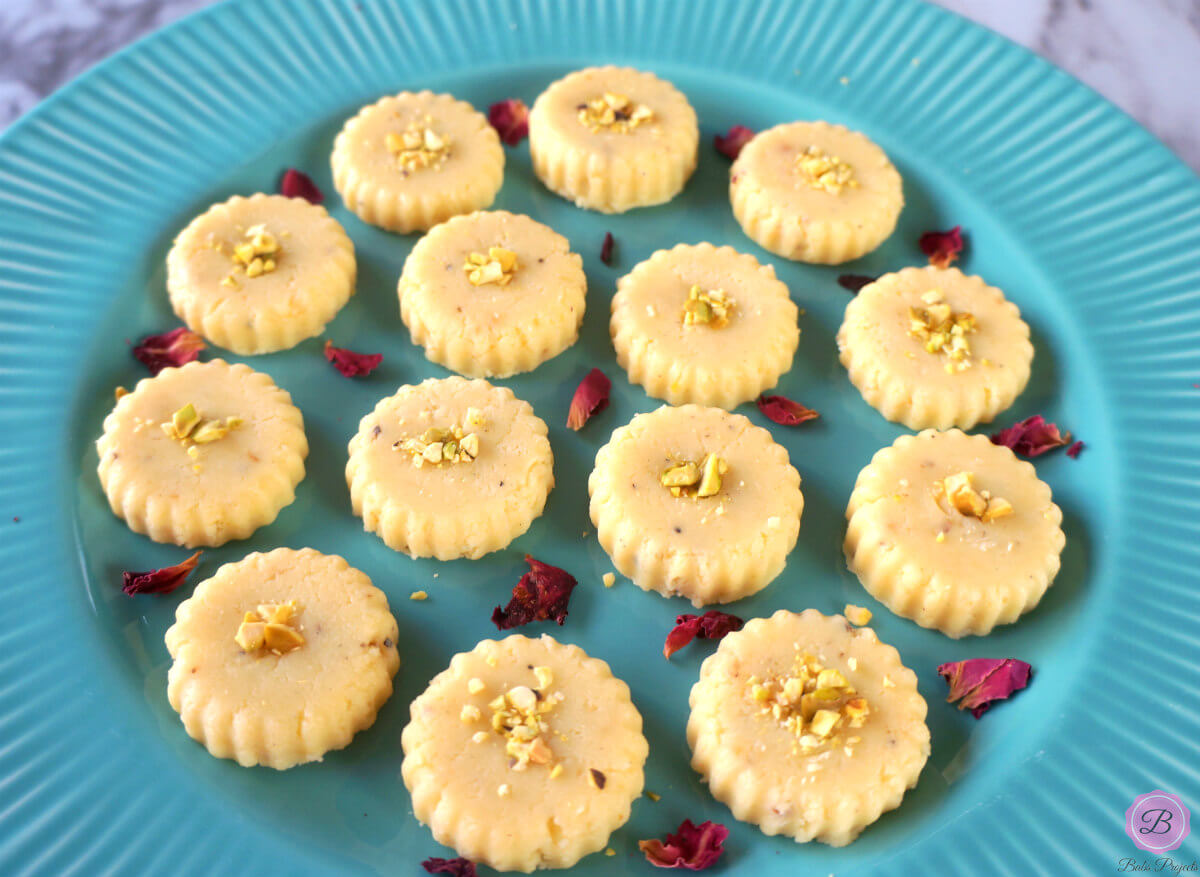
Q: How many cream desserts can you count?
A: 14